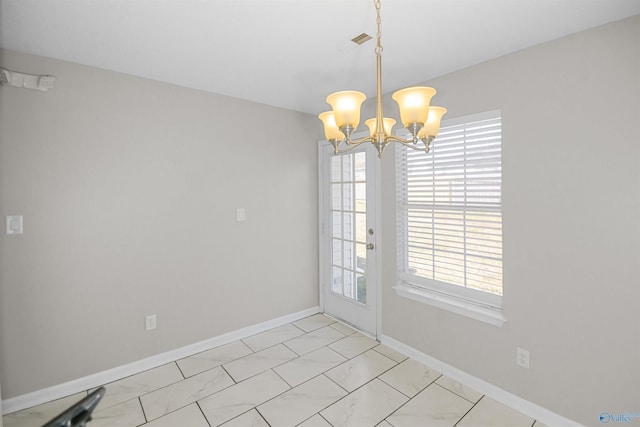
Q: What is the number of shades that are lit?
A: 5